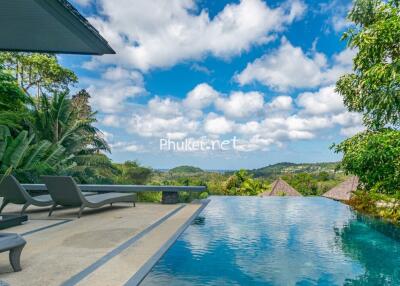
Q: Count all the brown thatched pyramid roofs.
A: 2